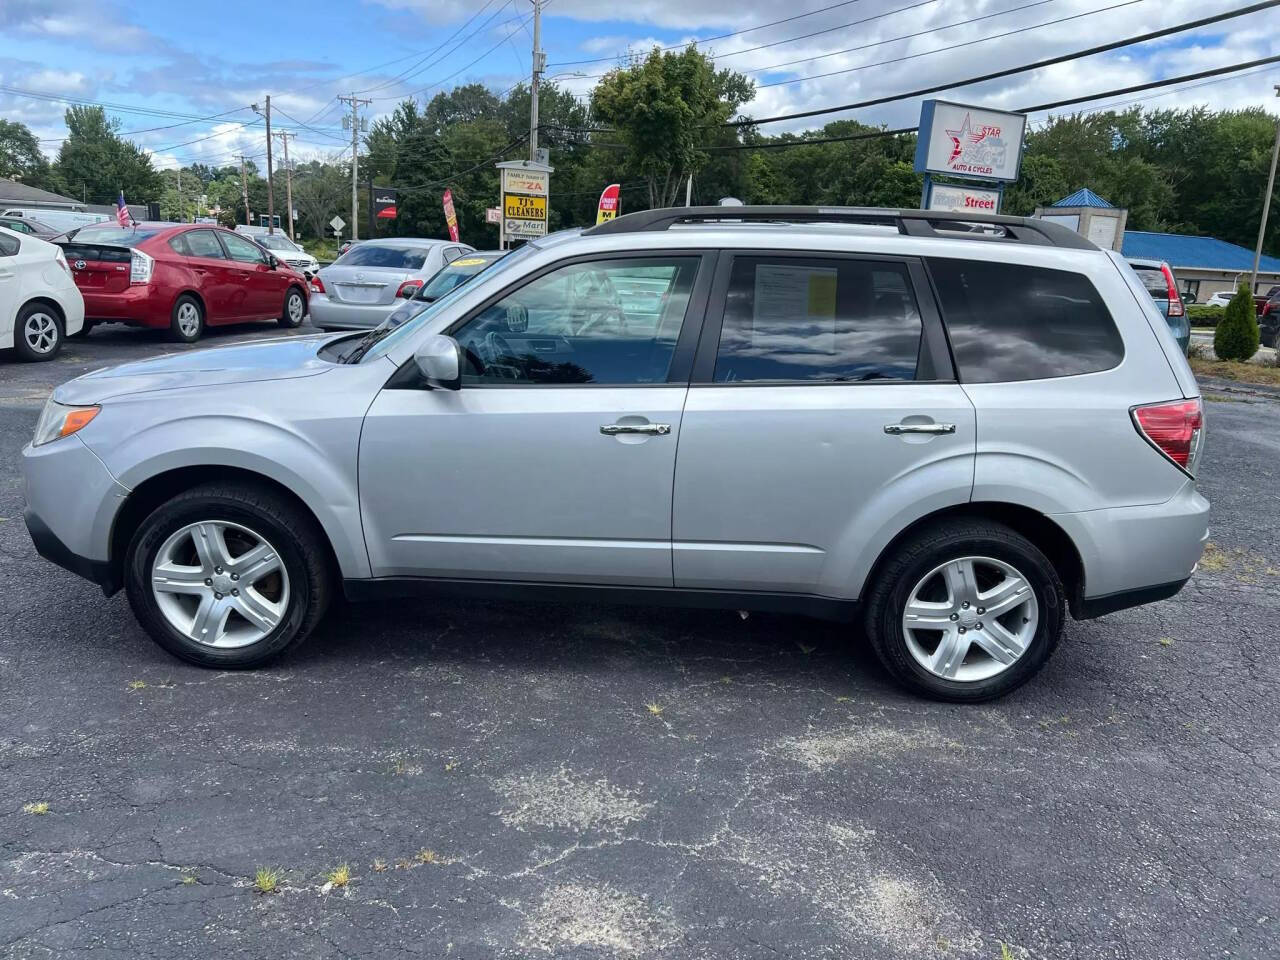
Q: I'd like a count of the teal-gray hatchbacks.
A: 1